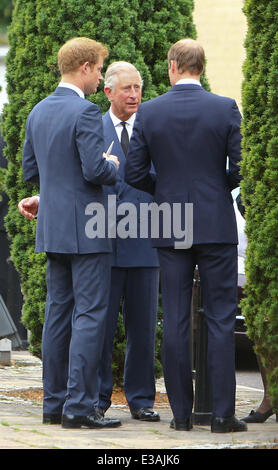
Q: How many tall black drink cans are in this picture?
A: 0